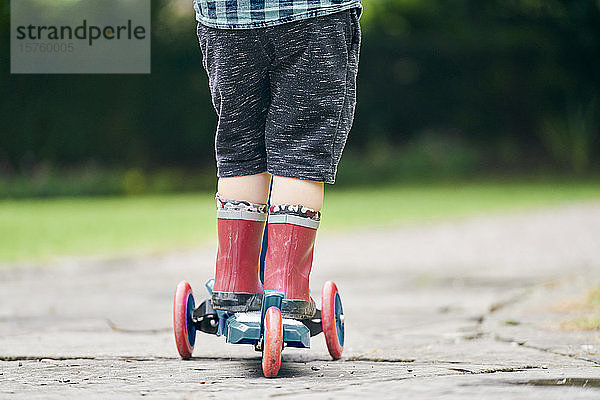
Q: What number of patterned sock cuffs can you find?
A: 2